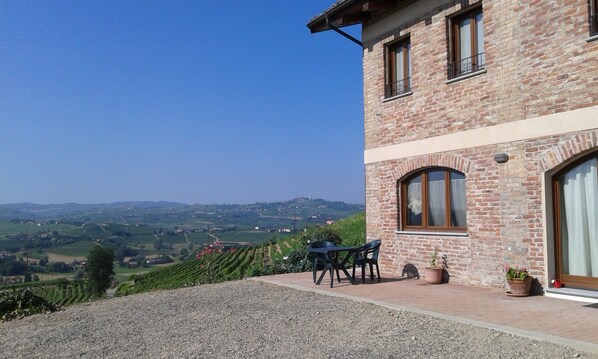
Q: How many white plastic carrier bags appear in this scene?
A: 0